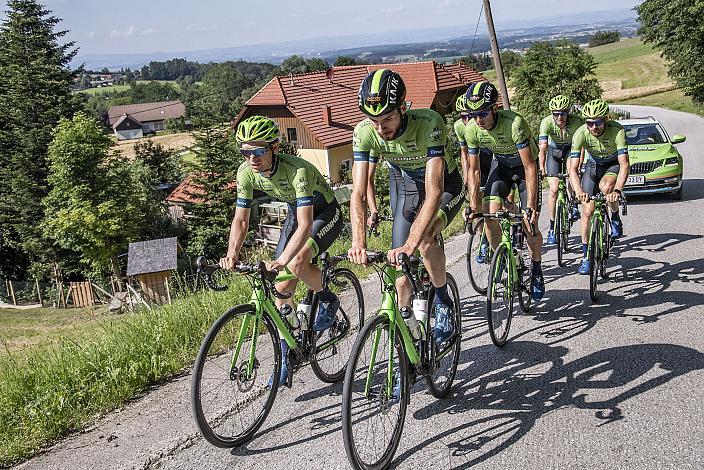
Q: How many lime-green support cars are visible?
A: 1